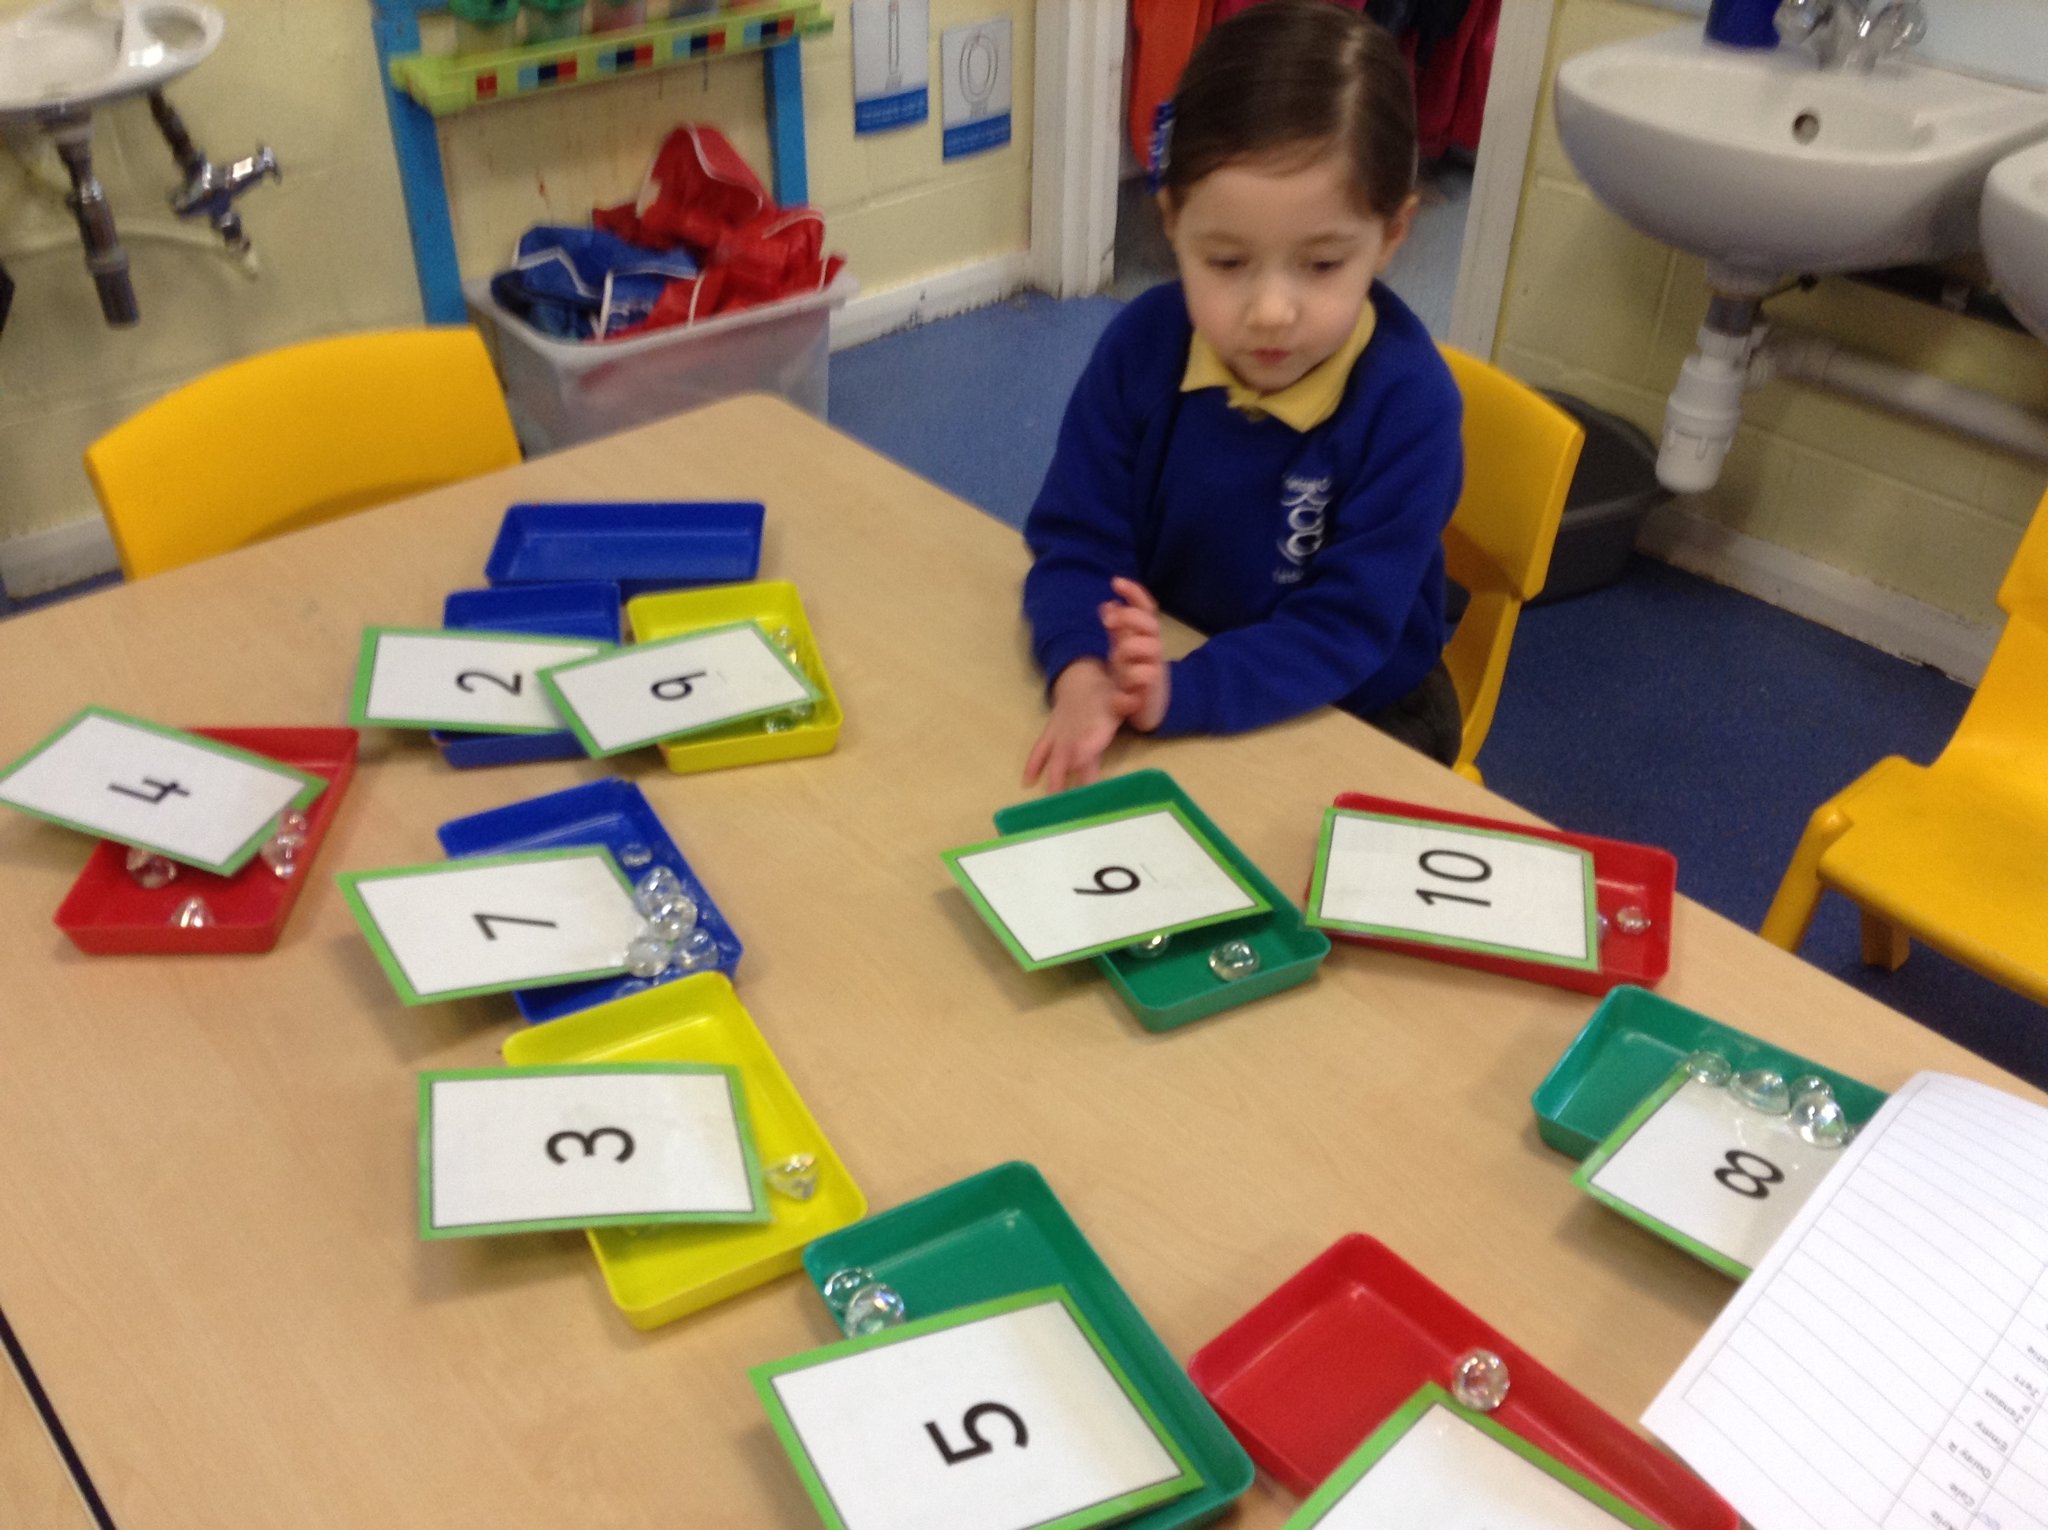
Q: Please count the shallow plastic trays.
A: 11